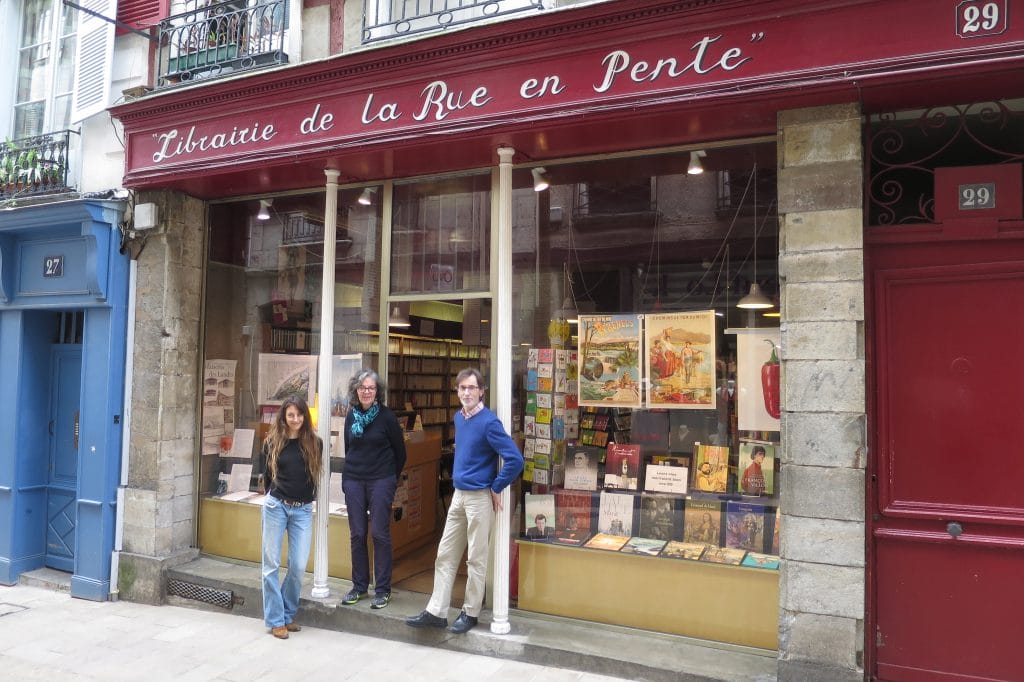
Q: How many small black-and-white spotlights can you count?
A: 4